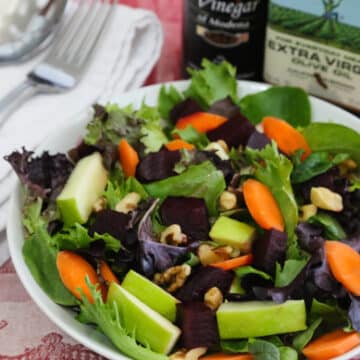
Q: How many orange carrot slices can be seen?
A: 11